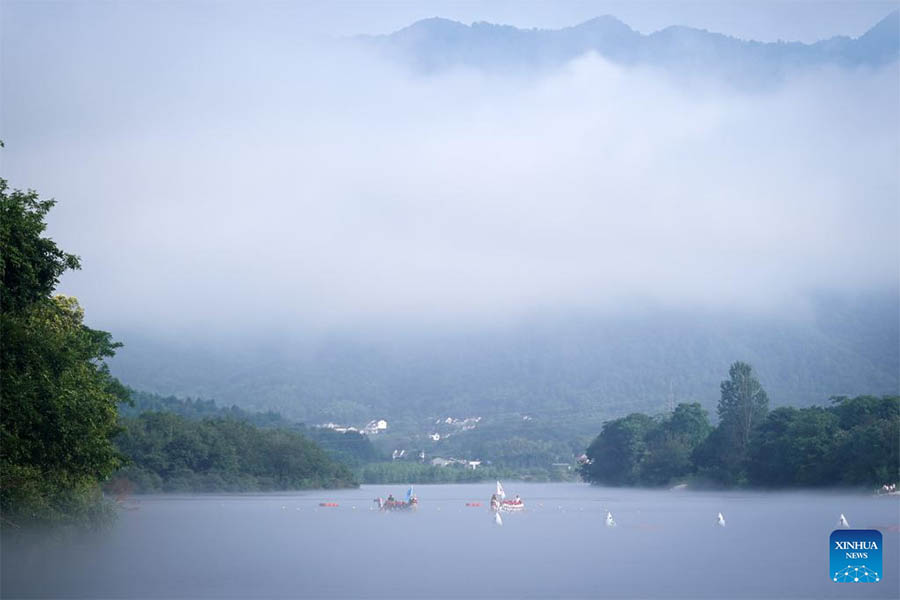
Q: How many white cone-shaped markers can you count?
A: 4